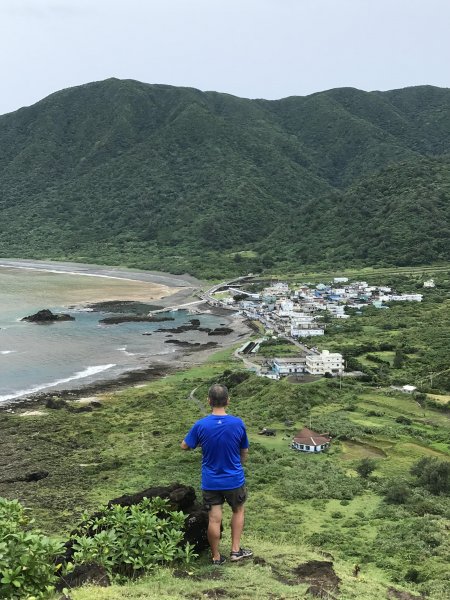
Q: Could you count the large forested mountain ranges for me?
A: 1